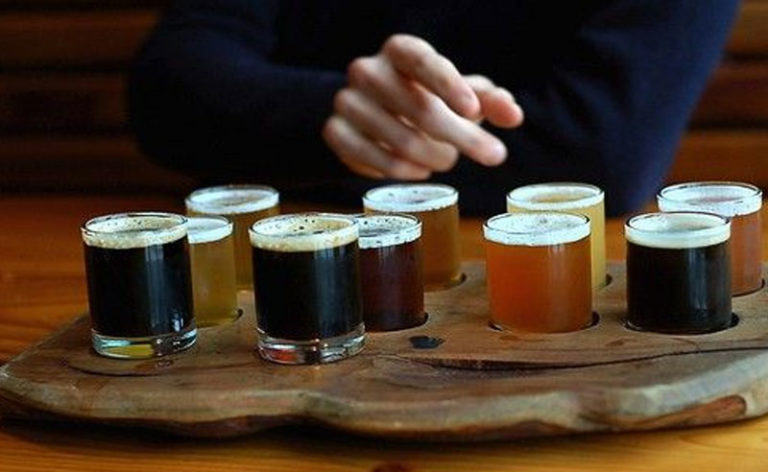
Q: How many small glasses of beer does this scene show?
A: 10